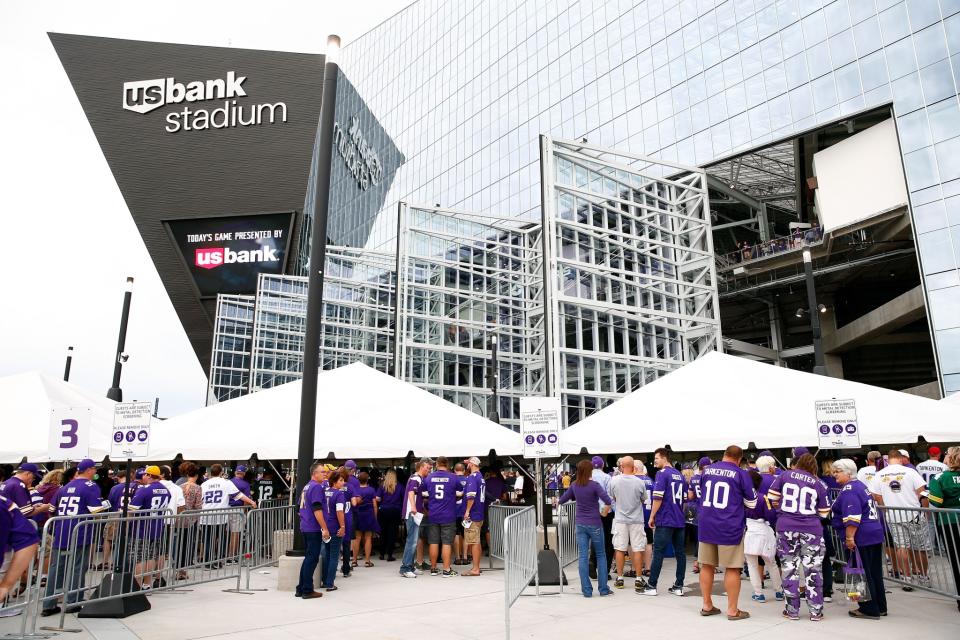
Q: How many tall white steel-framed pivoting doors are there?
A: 5